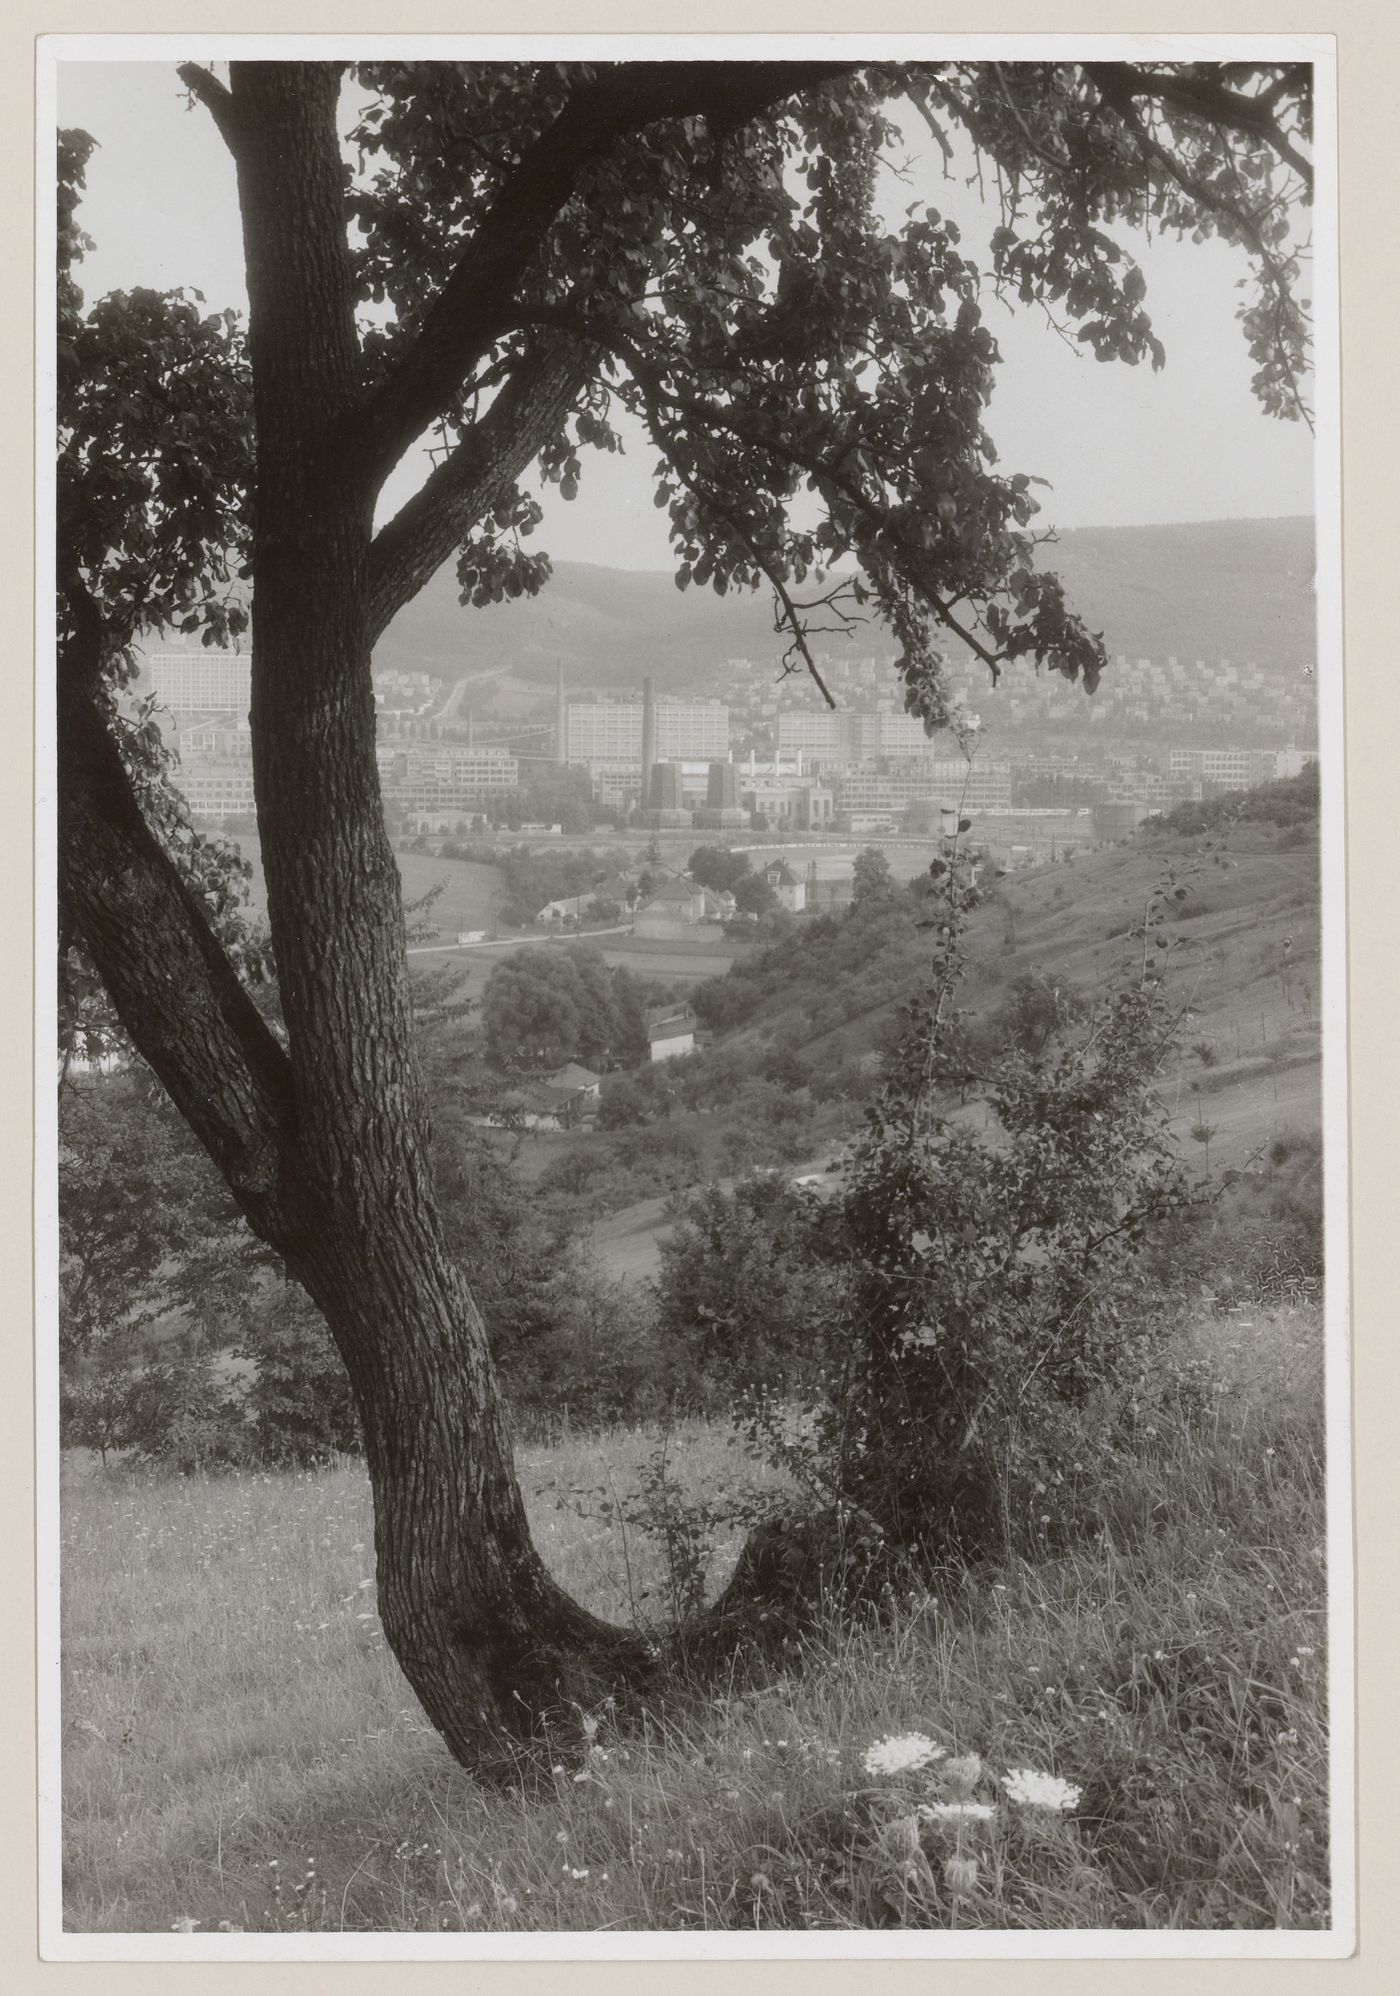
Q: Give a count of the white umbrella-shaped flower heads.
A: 3